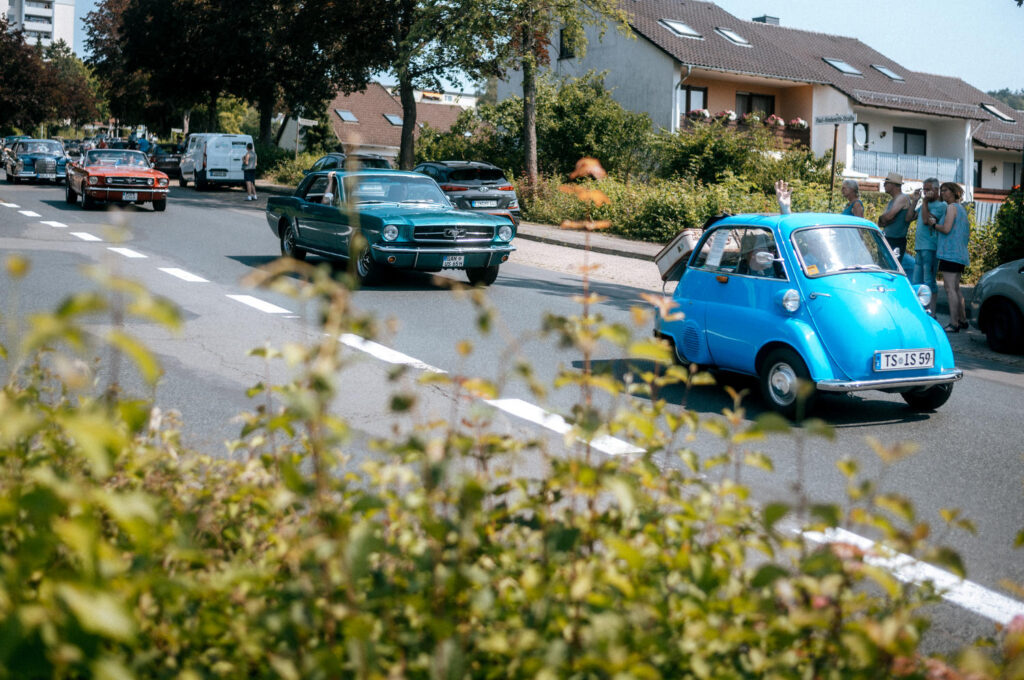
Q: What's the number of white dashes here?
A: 10